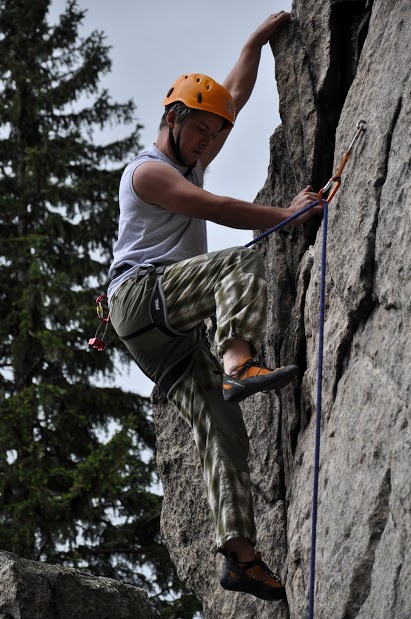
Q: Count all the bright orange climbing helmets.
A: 1